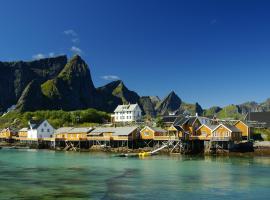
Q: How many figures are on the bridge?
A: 0